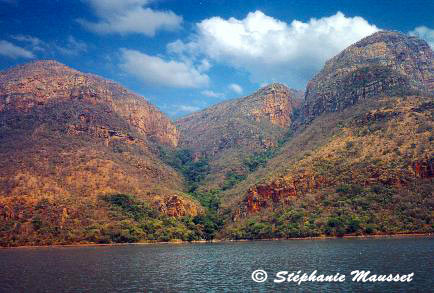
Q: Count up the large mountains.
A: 3